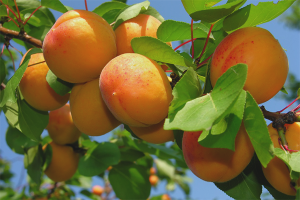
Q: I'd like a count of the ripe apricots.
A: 11